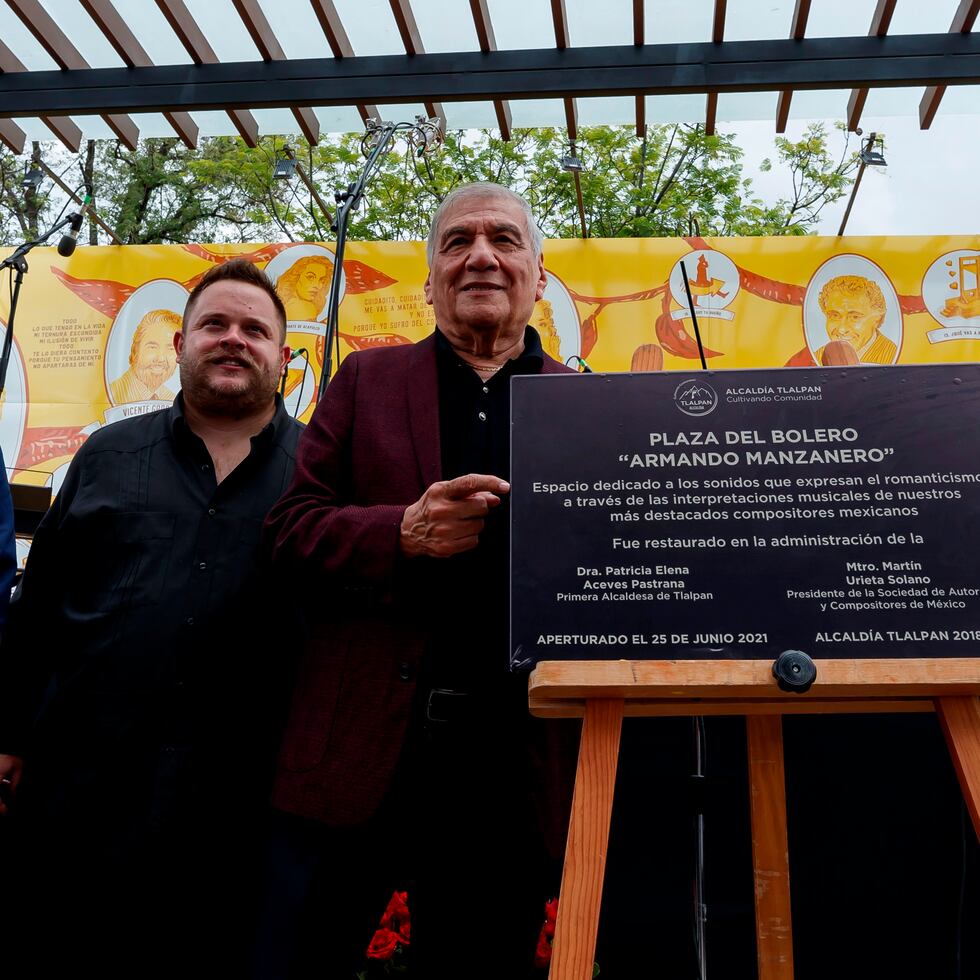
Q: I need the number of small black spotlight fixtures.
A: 4